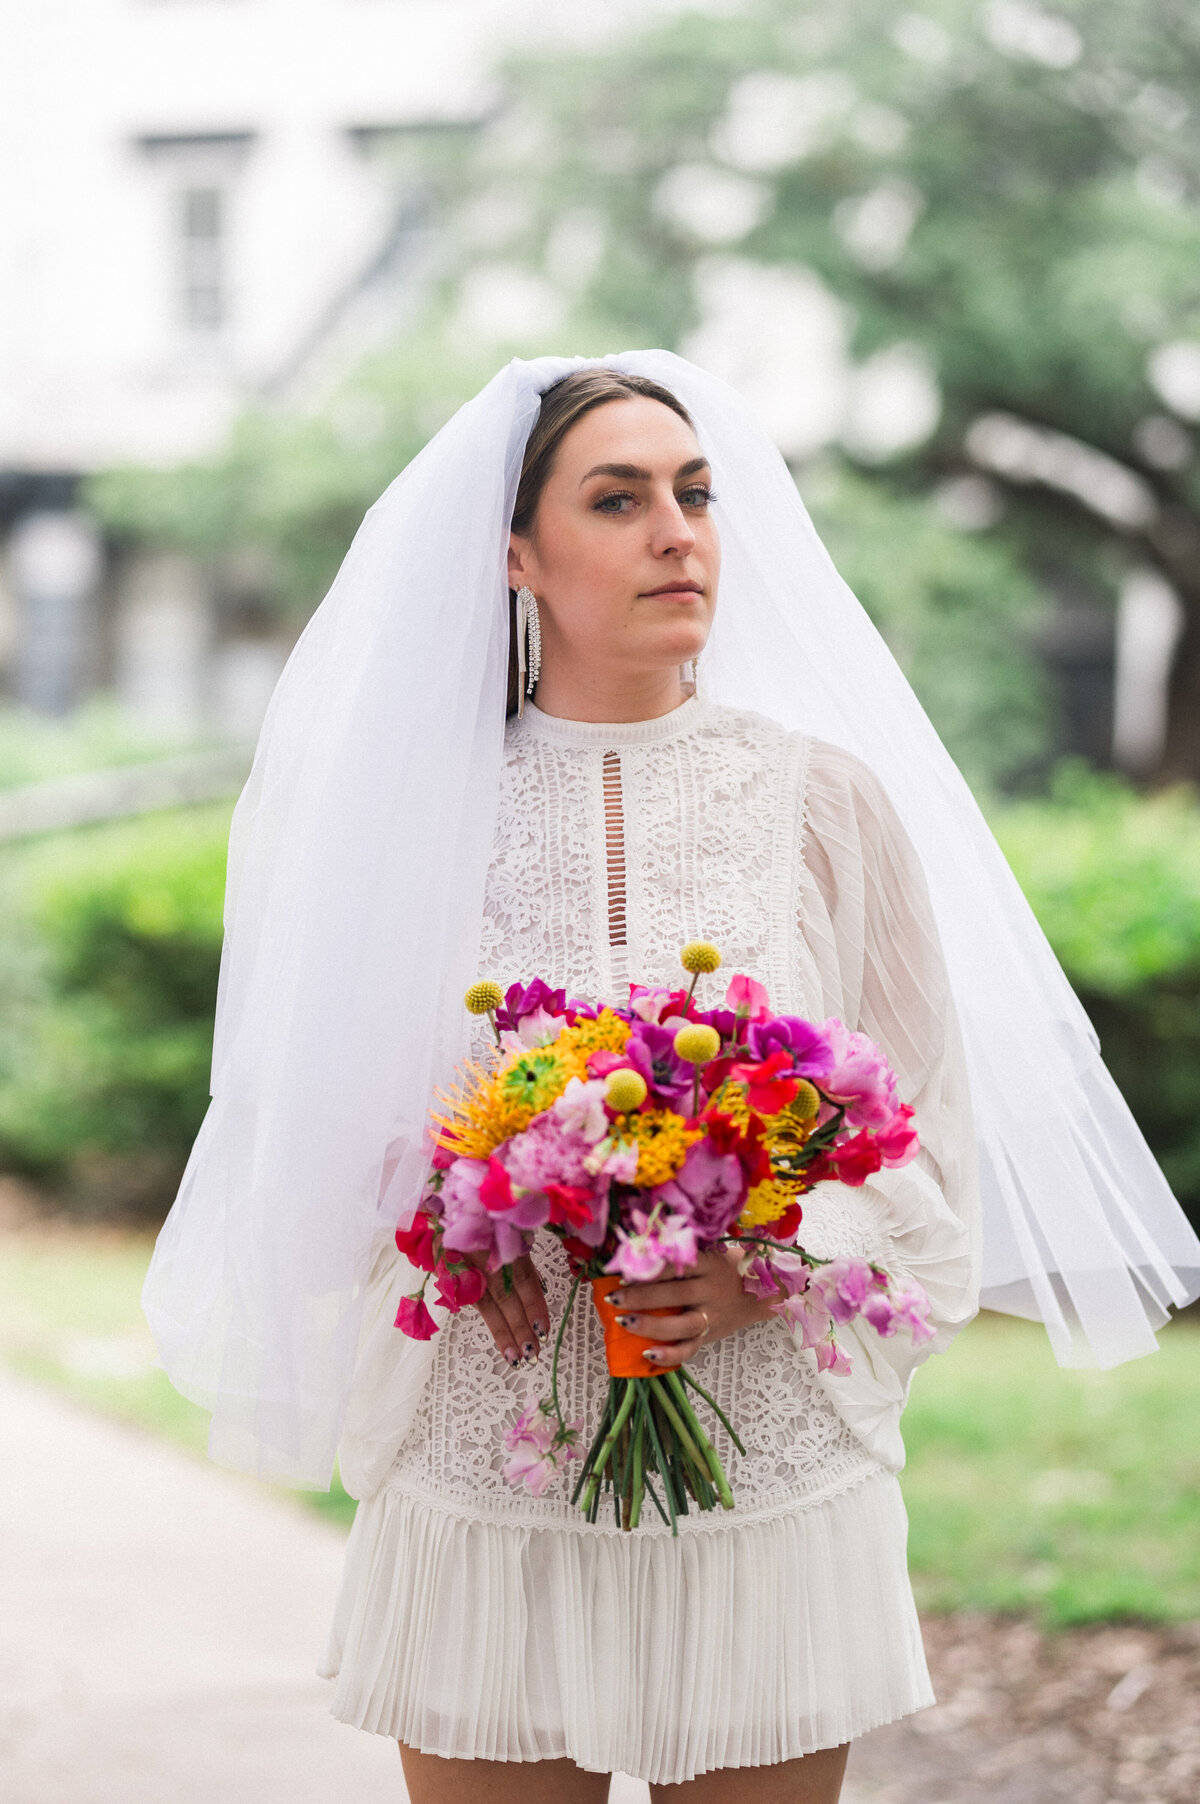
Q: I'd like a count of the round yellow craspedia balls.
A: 5